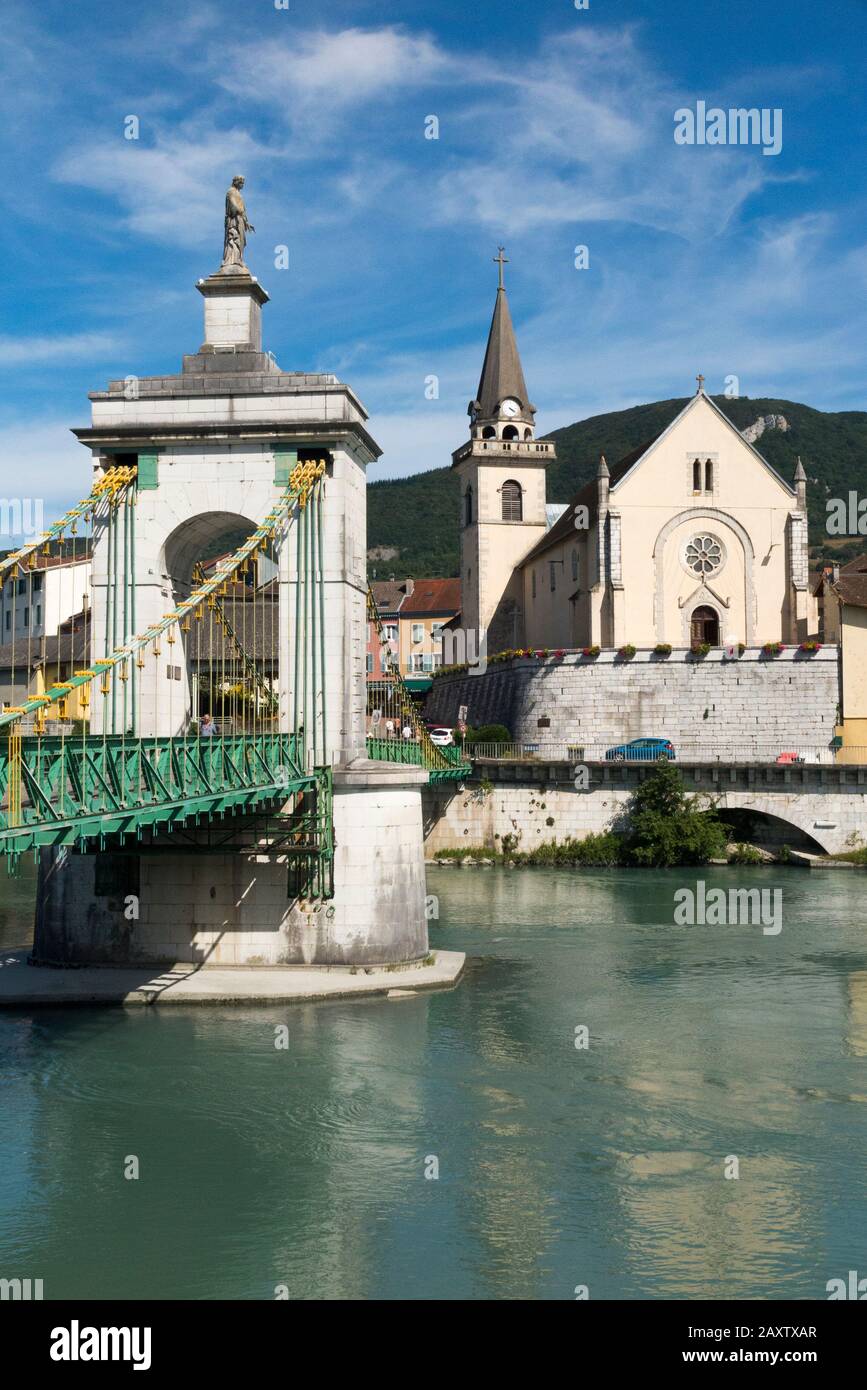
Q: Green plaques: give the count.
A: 2